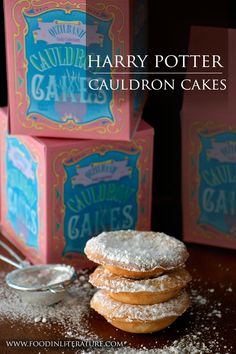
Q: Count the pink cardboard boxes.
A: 3